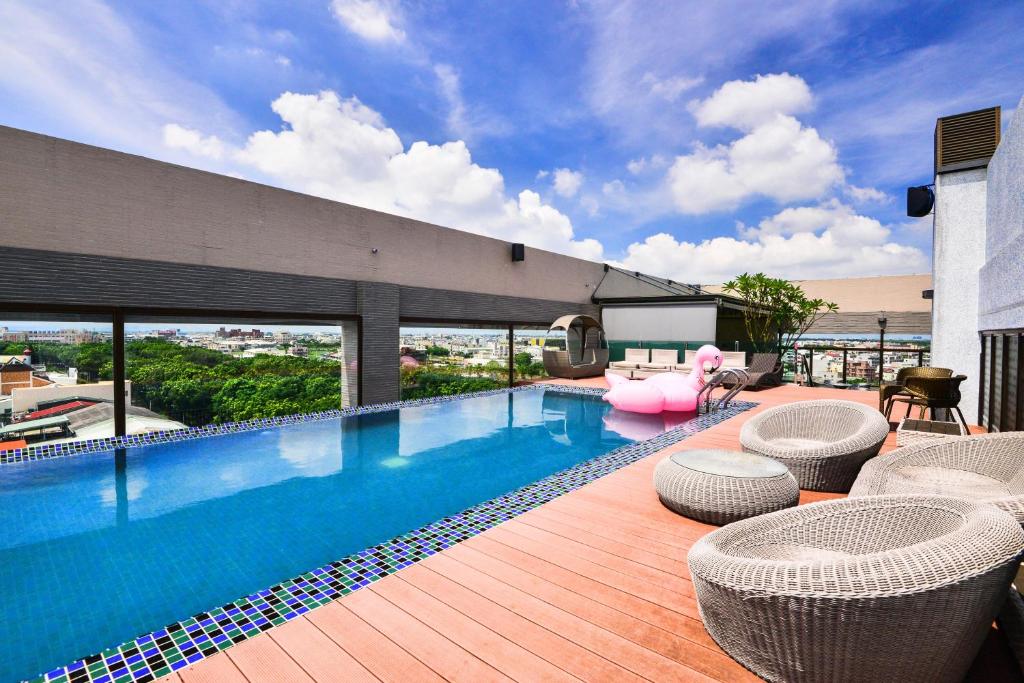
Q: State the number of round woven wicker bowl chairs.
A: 3